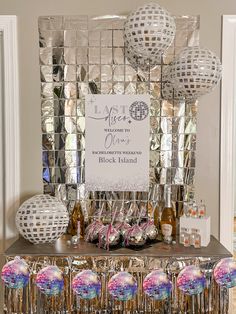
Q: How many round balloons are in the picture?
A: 3